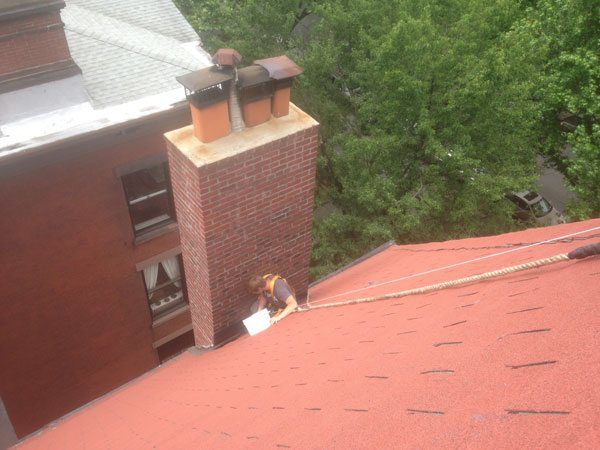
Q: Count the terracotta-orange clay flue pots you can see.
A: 3